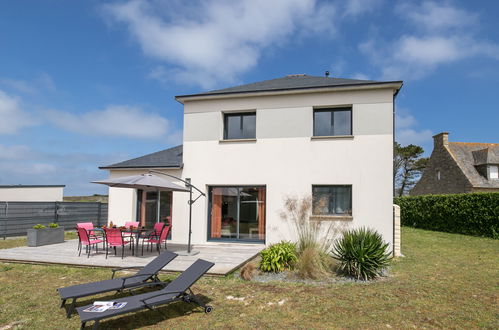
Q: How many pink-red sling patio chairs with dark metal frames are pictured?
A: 6